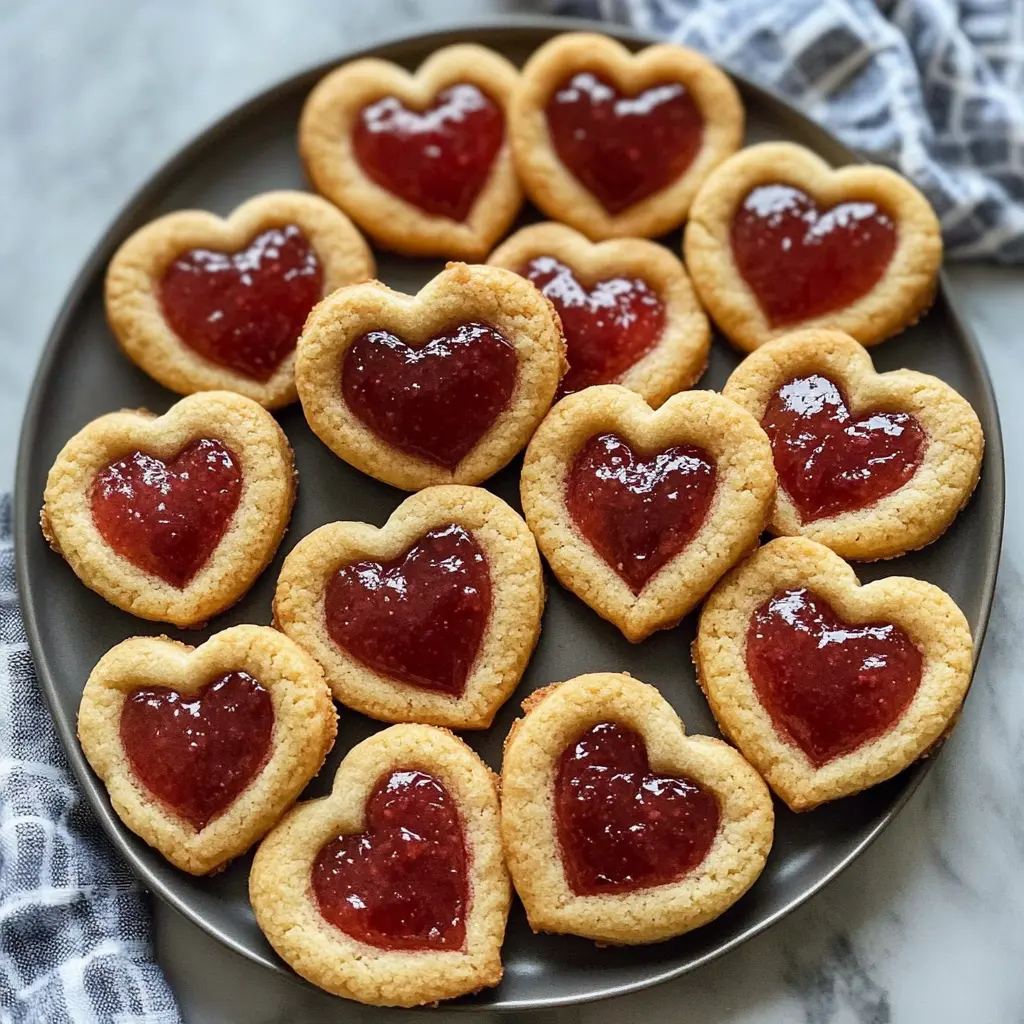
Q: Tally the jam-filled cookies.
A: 14